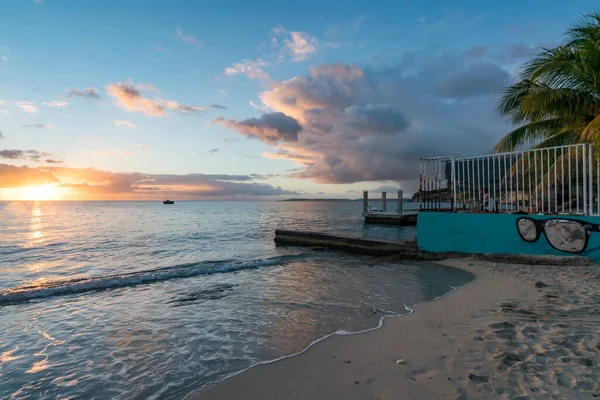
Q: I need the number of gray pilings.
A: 3